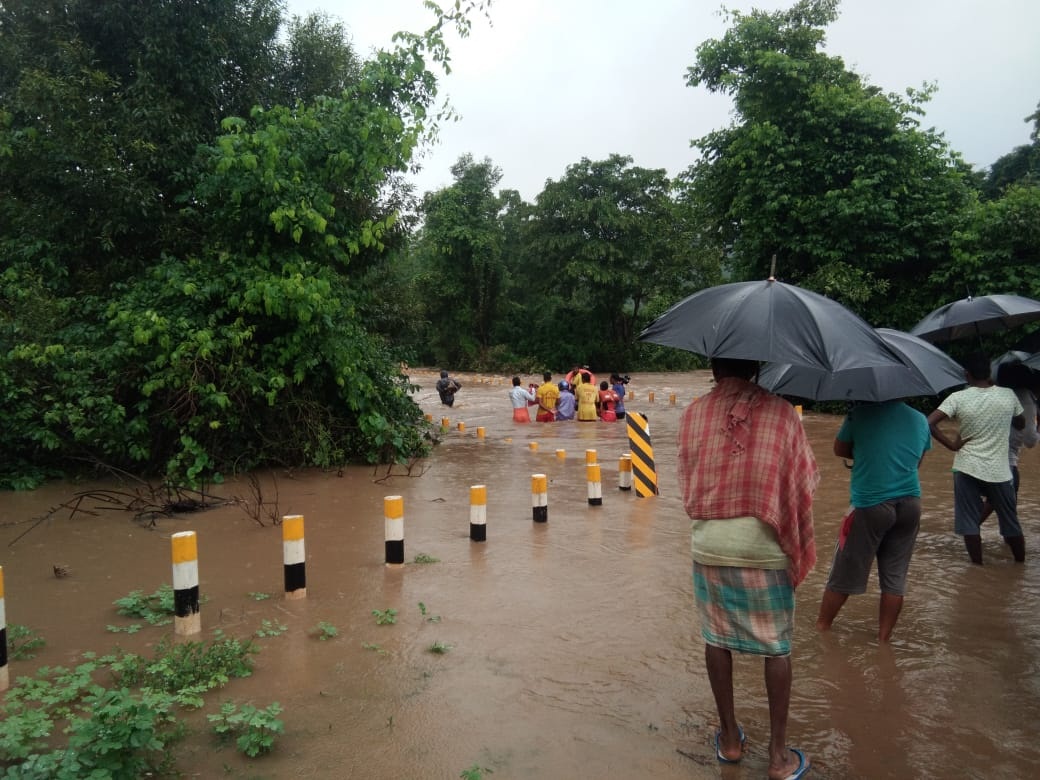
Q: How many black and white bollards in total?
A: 8